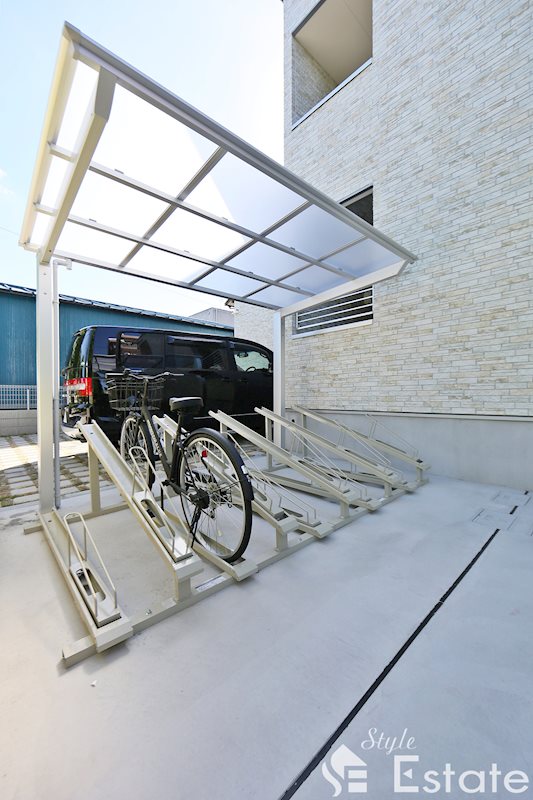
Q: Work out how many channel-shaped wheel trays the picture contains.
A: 10